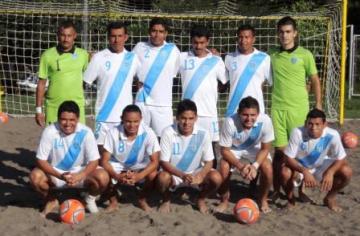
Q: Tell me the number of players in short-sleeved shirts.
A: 11